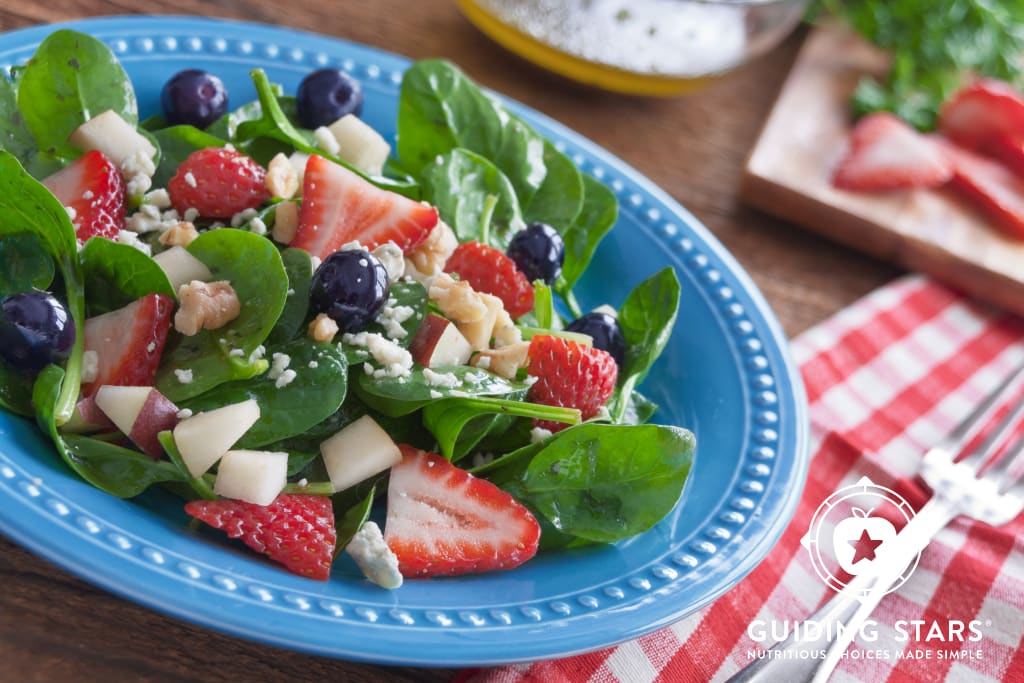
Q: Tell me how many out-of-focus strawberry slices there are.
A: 3